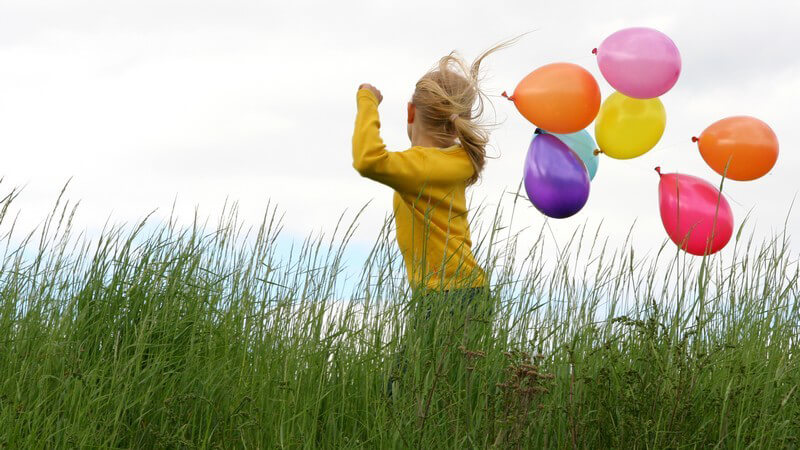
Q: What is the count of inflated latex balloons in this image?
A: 7